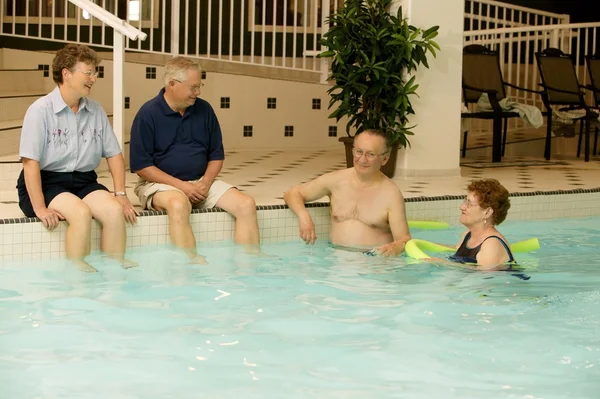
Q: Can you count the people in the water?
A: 2